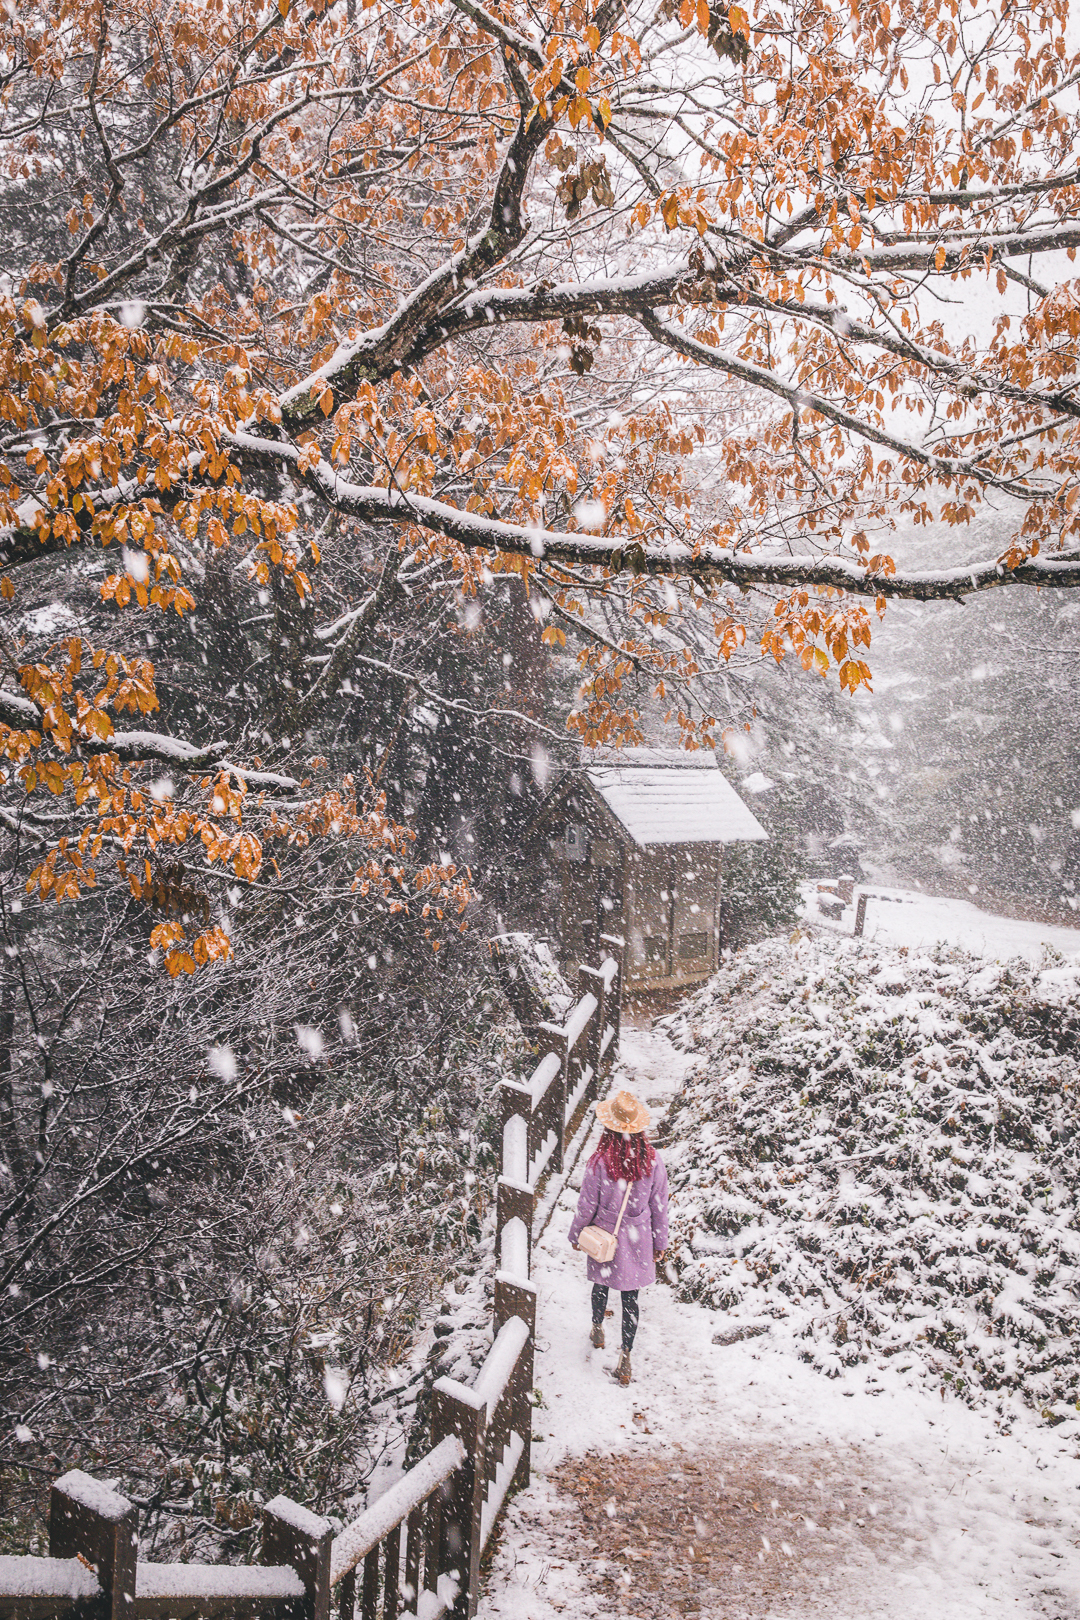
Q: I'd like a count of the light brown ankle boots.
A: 2